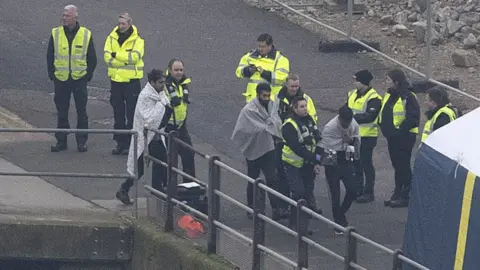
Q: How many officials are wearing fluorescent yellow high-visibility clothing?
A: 9